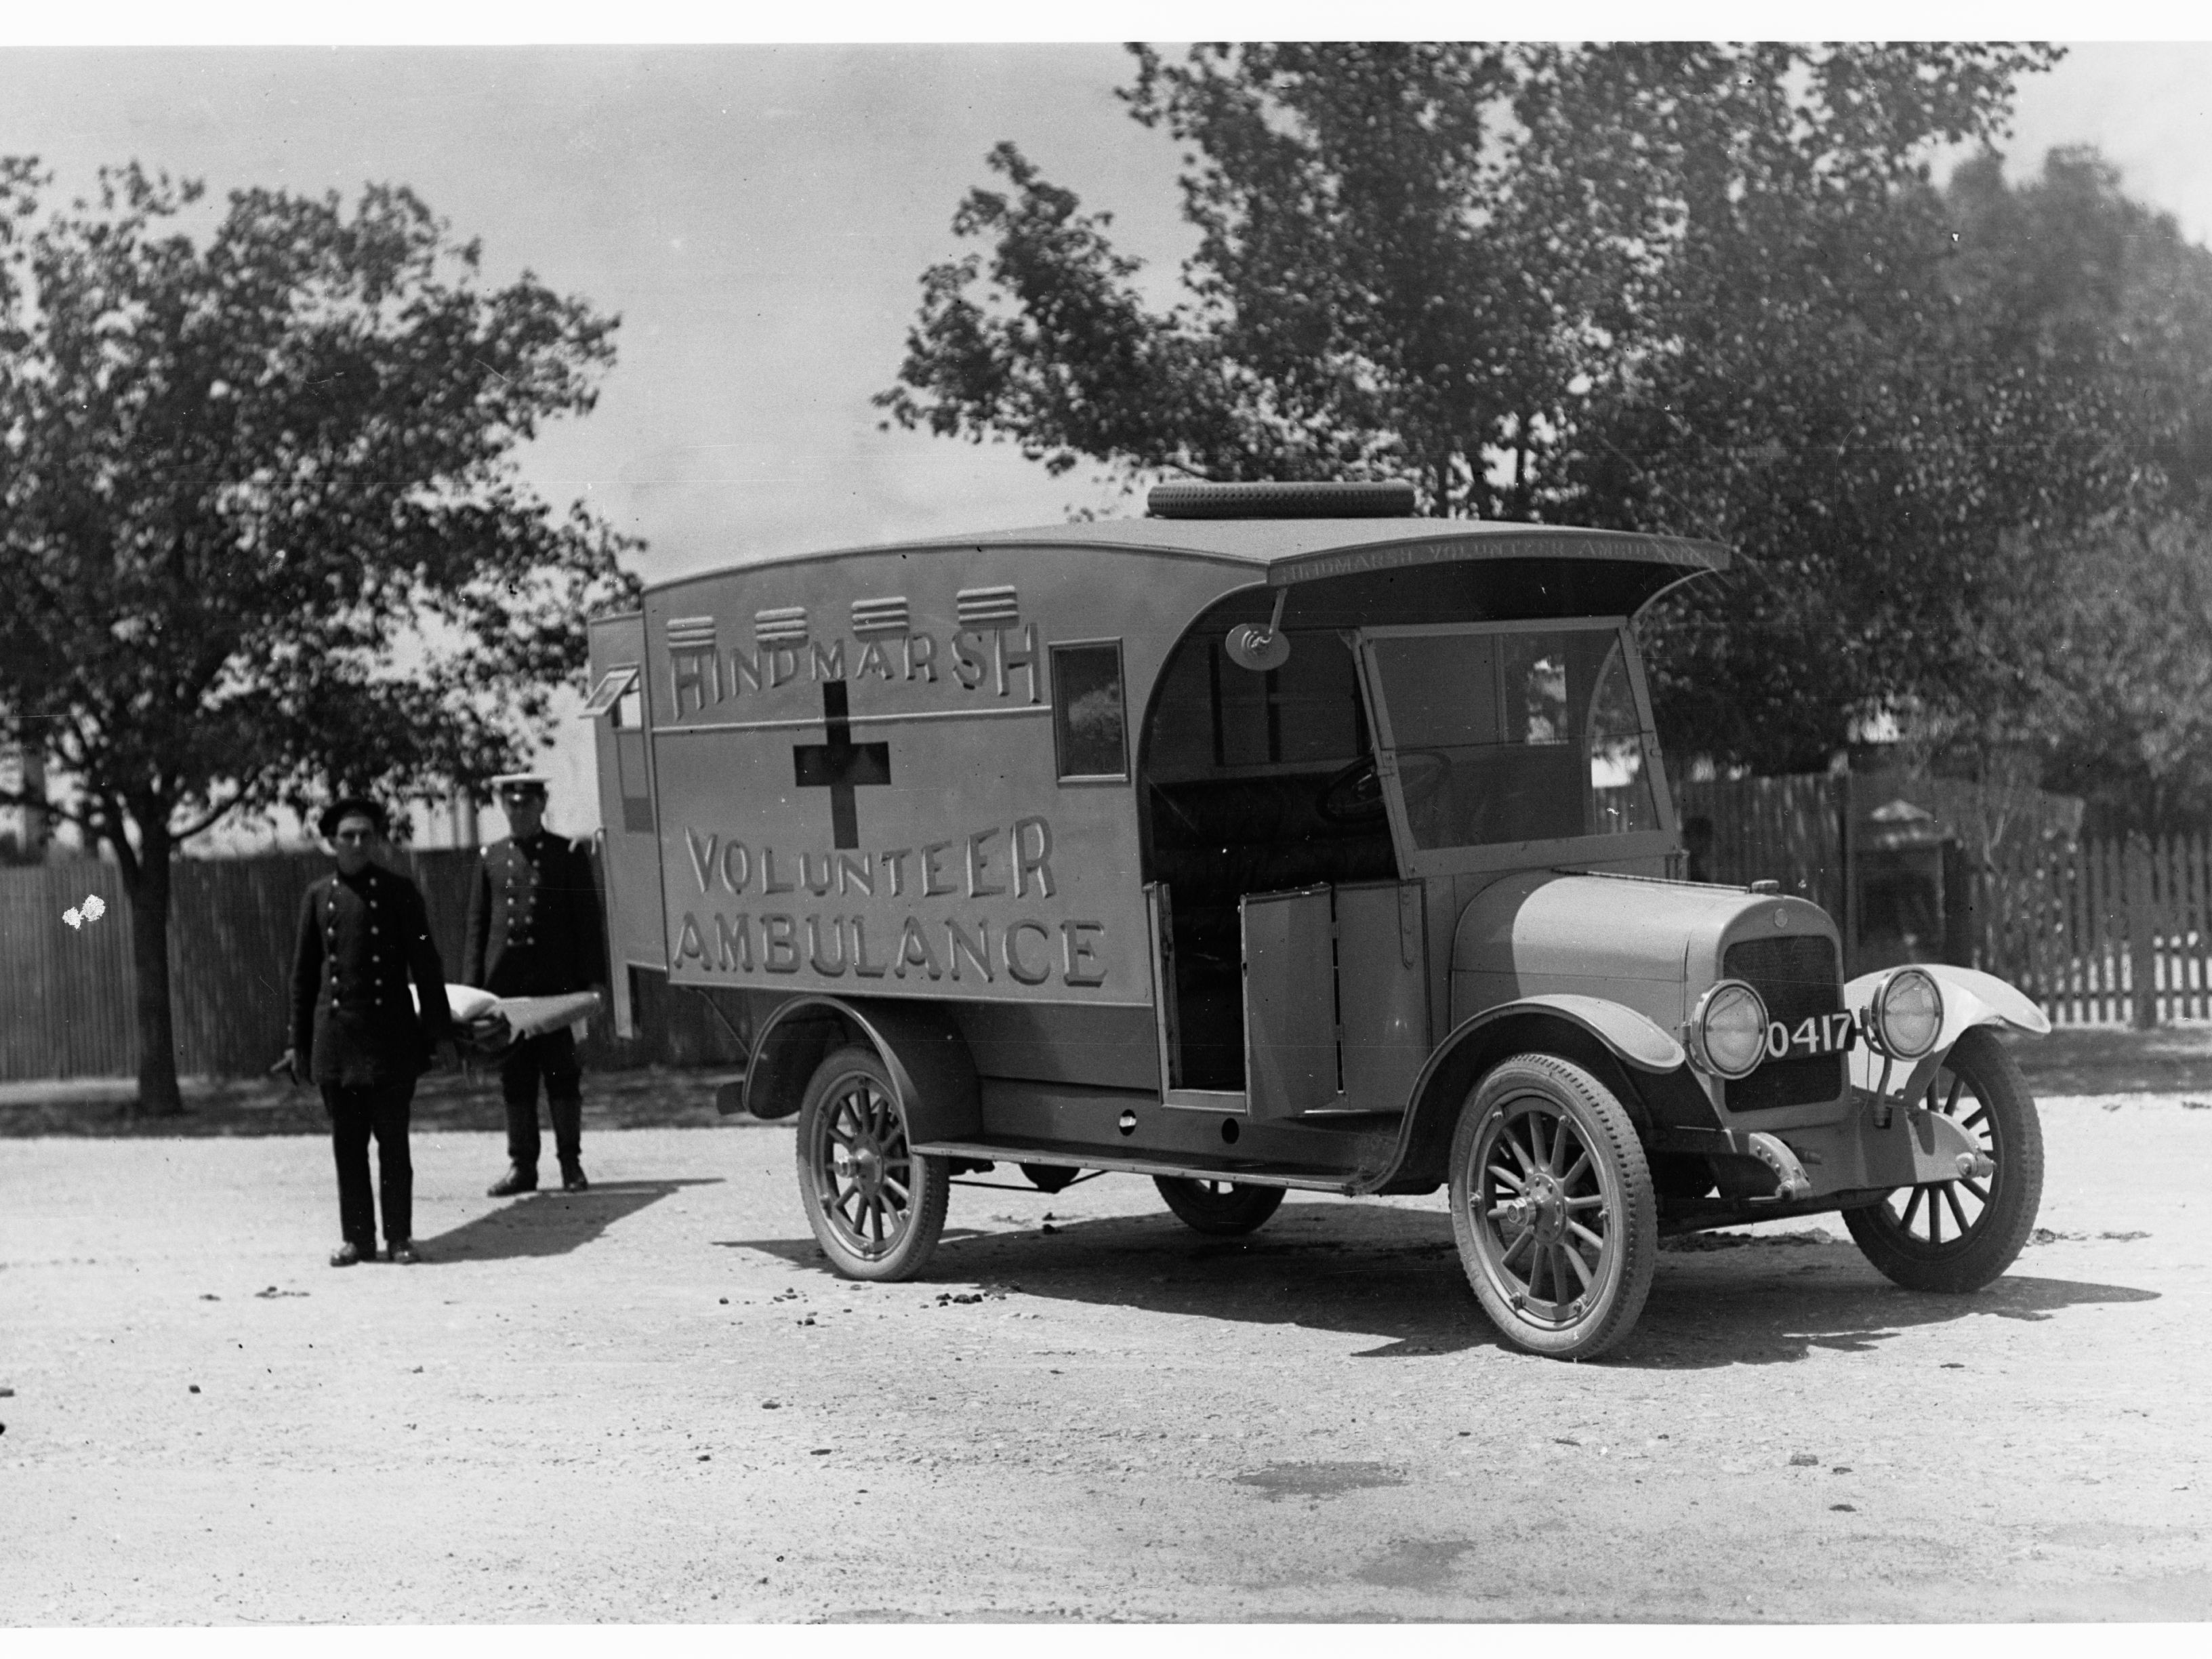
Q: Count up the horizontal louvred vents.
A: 4